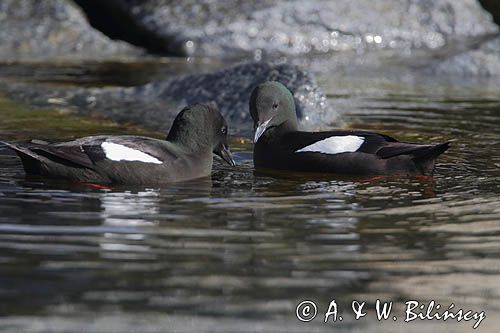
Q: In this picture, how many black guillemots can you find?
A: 2